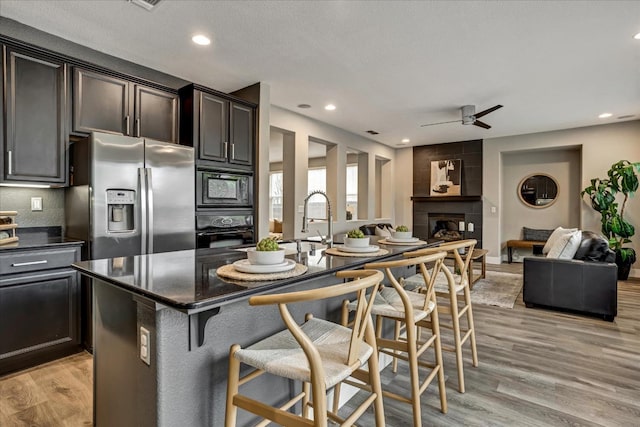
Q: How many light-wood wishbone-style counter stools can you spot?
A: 3